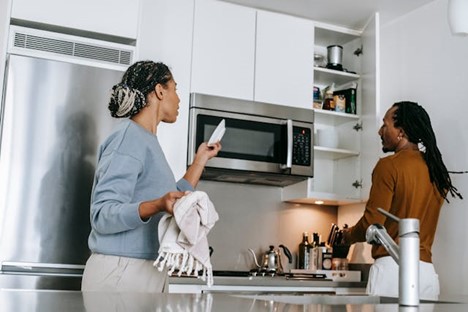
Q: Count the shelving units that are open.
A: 1